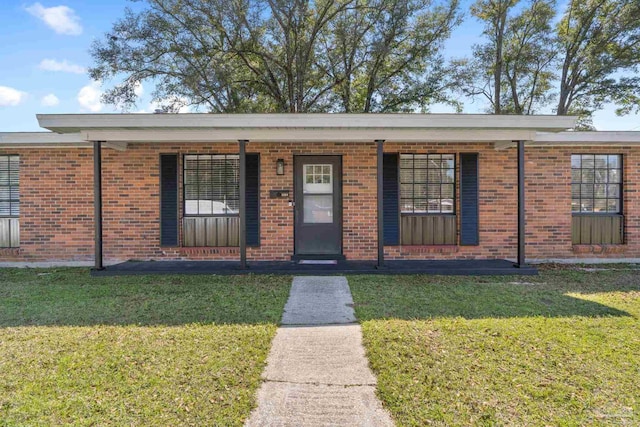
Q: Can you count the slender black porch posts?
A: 4